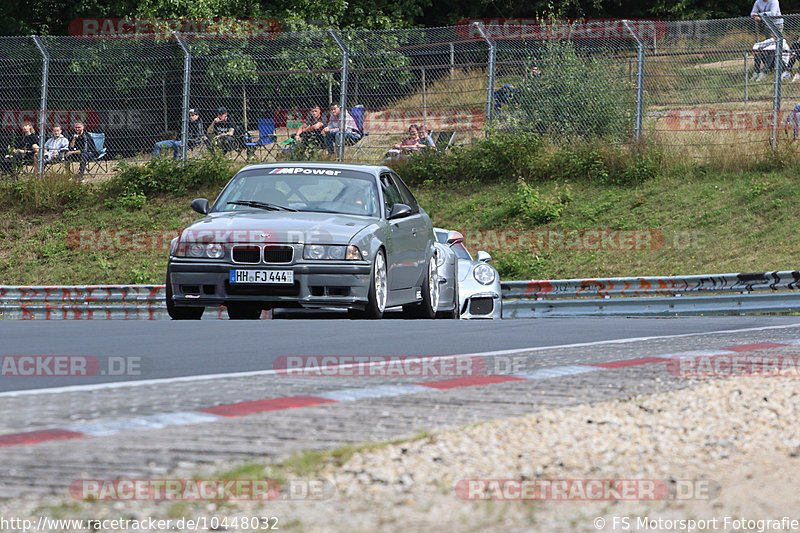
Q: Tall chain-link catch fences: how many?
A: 1